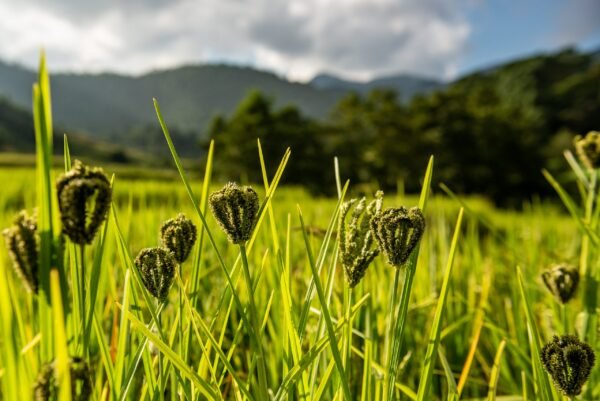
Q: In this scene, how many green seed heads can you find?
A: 11